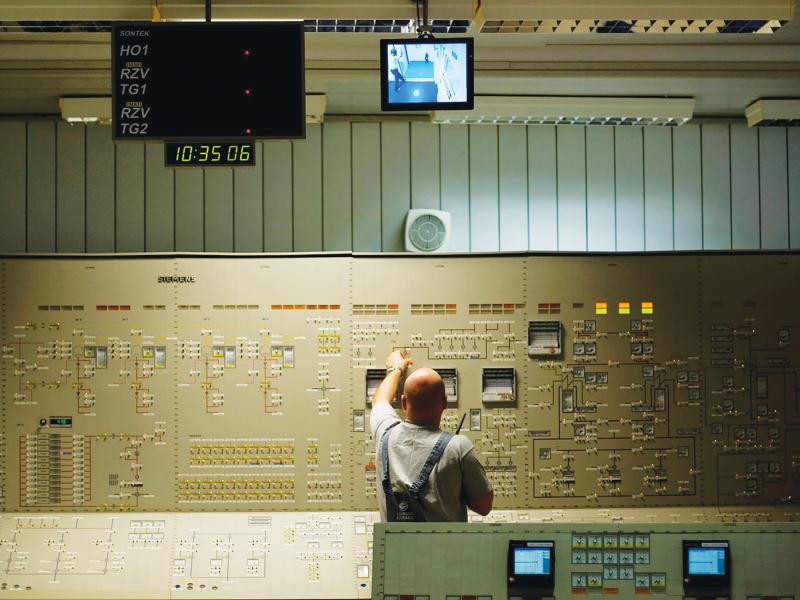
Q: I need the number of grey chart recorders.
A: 4